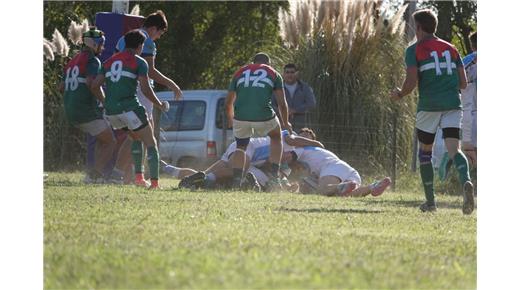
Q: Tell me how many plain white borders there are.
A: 2